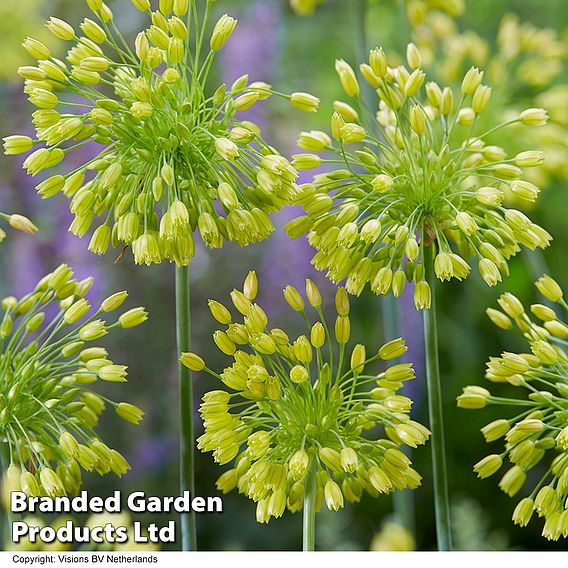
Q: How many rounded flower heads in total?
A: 5